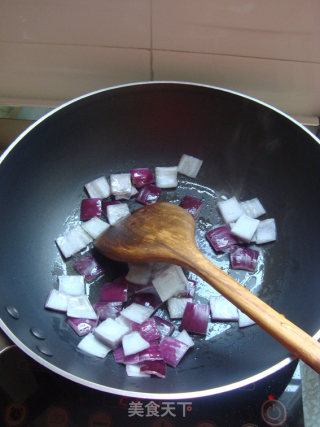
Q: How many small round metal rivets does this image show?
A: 3